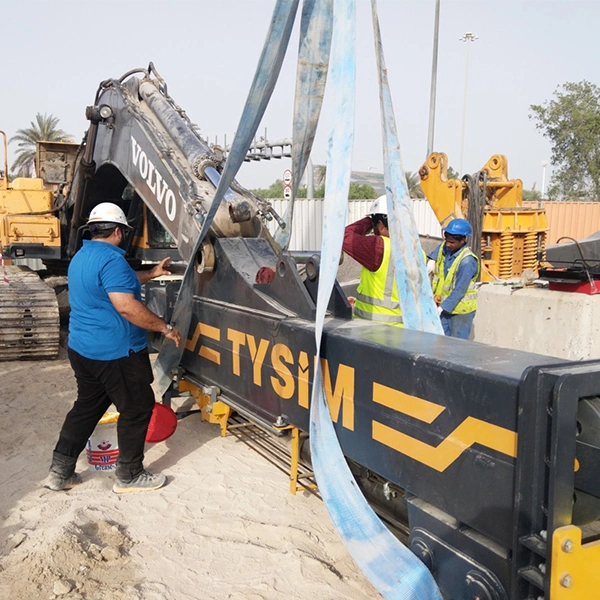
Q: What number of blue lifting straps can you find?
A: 4